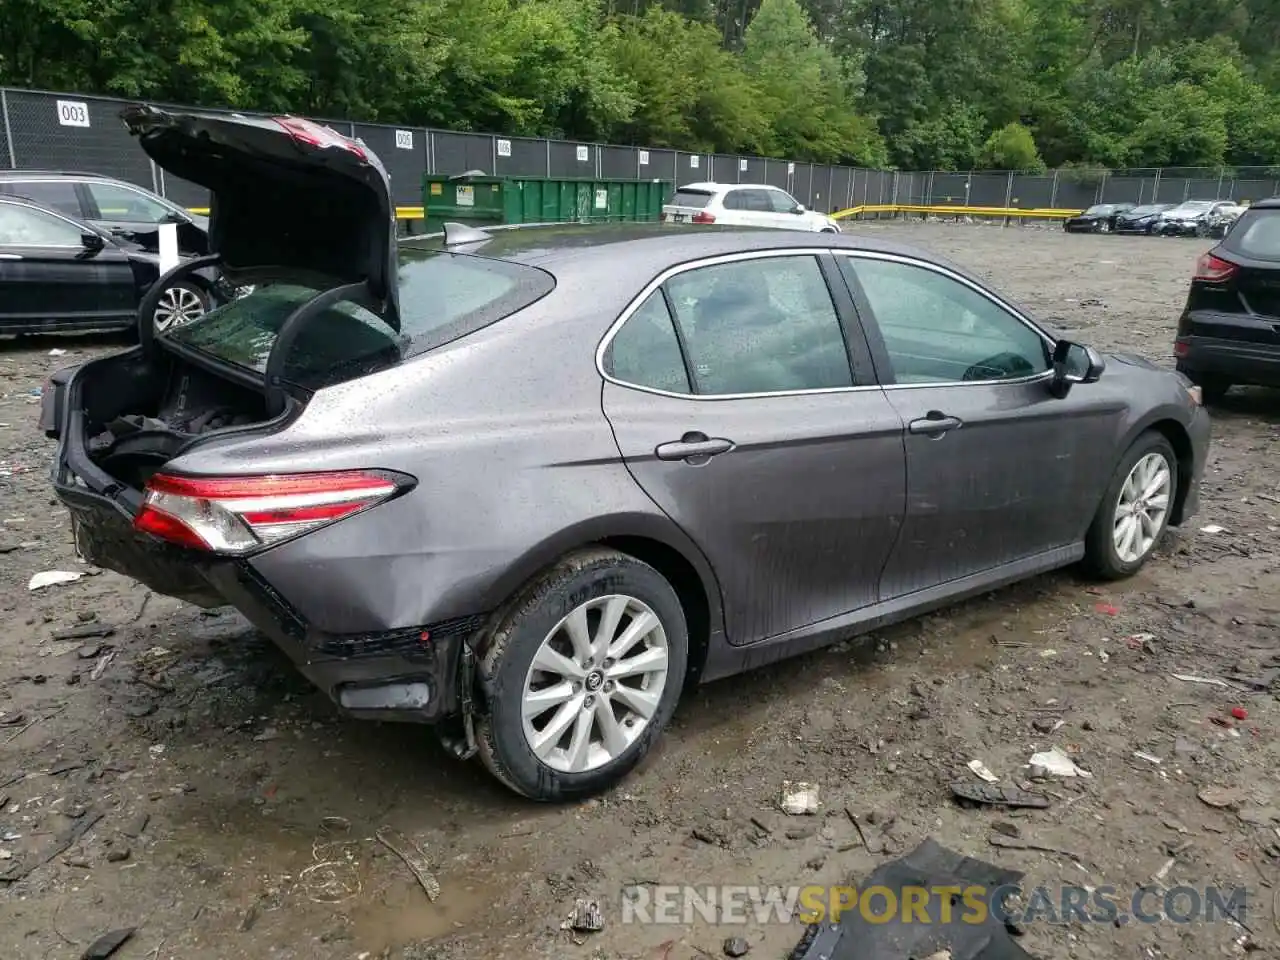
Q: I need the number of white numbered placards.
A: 8